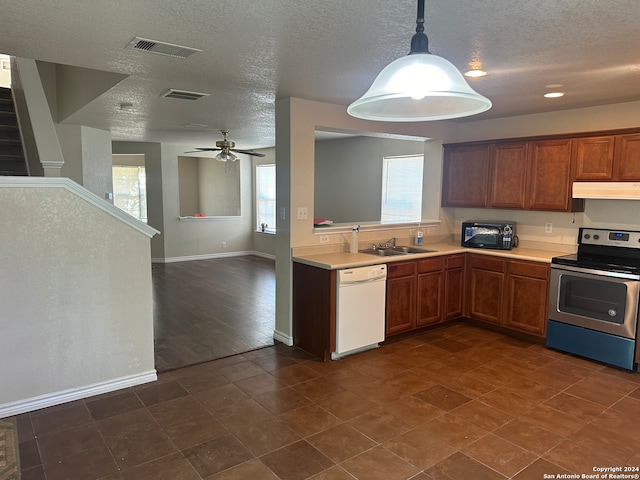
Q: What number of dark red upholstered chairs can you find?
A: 0